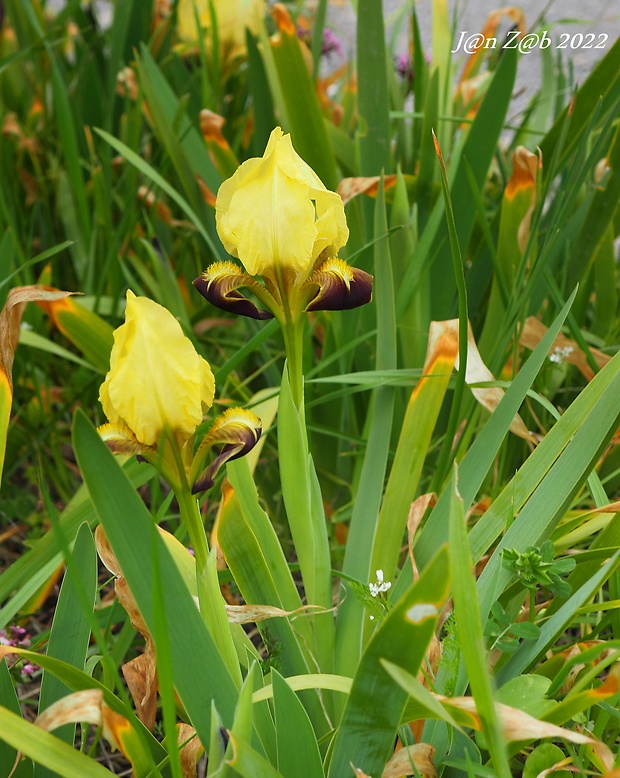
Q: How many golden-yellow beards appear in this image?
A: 4